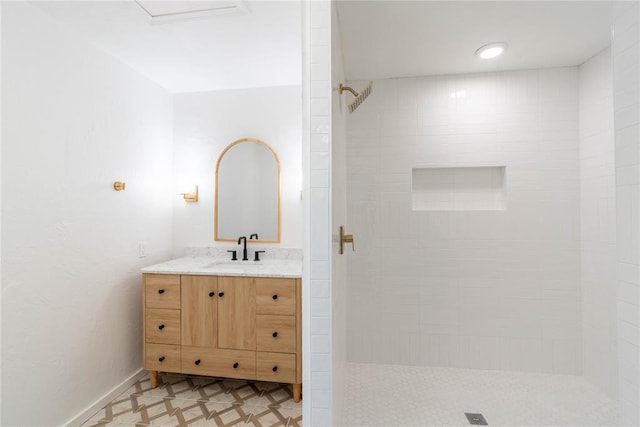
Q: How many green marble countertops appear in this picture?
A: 0